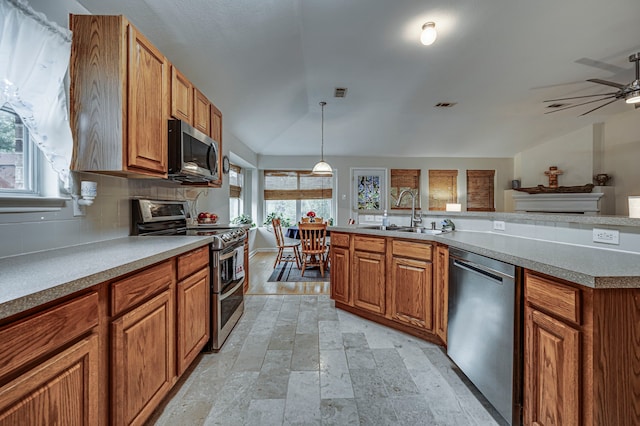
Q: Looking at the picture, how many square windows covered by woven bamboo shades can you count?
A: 3